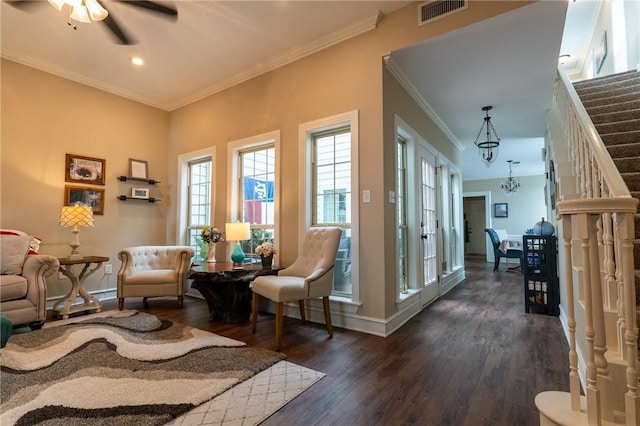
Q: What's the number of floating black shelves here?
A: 2